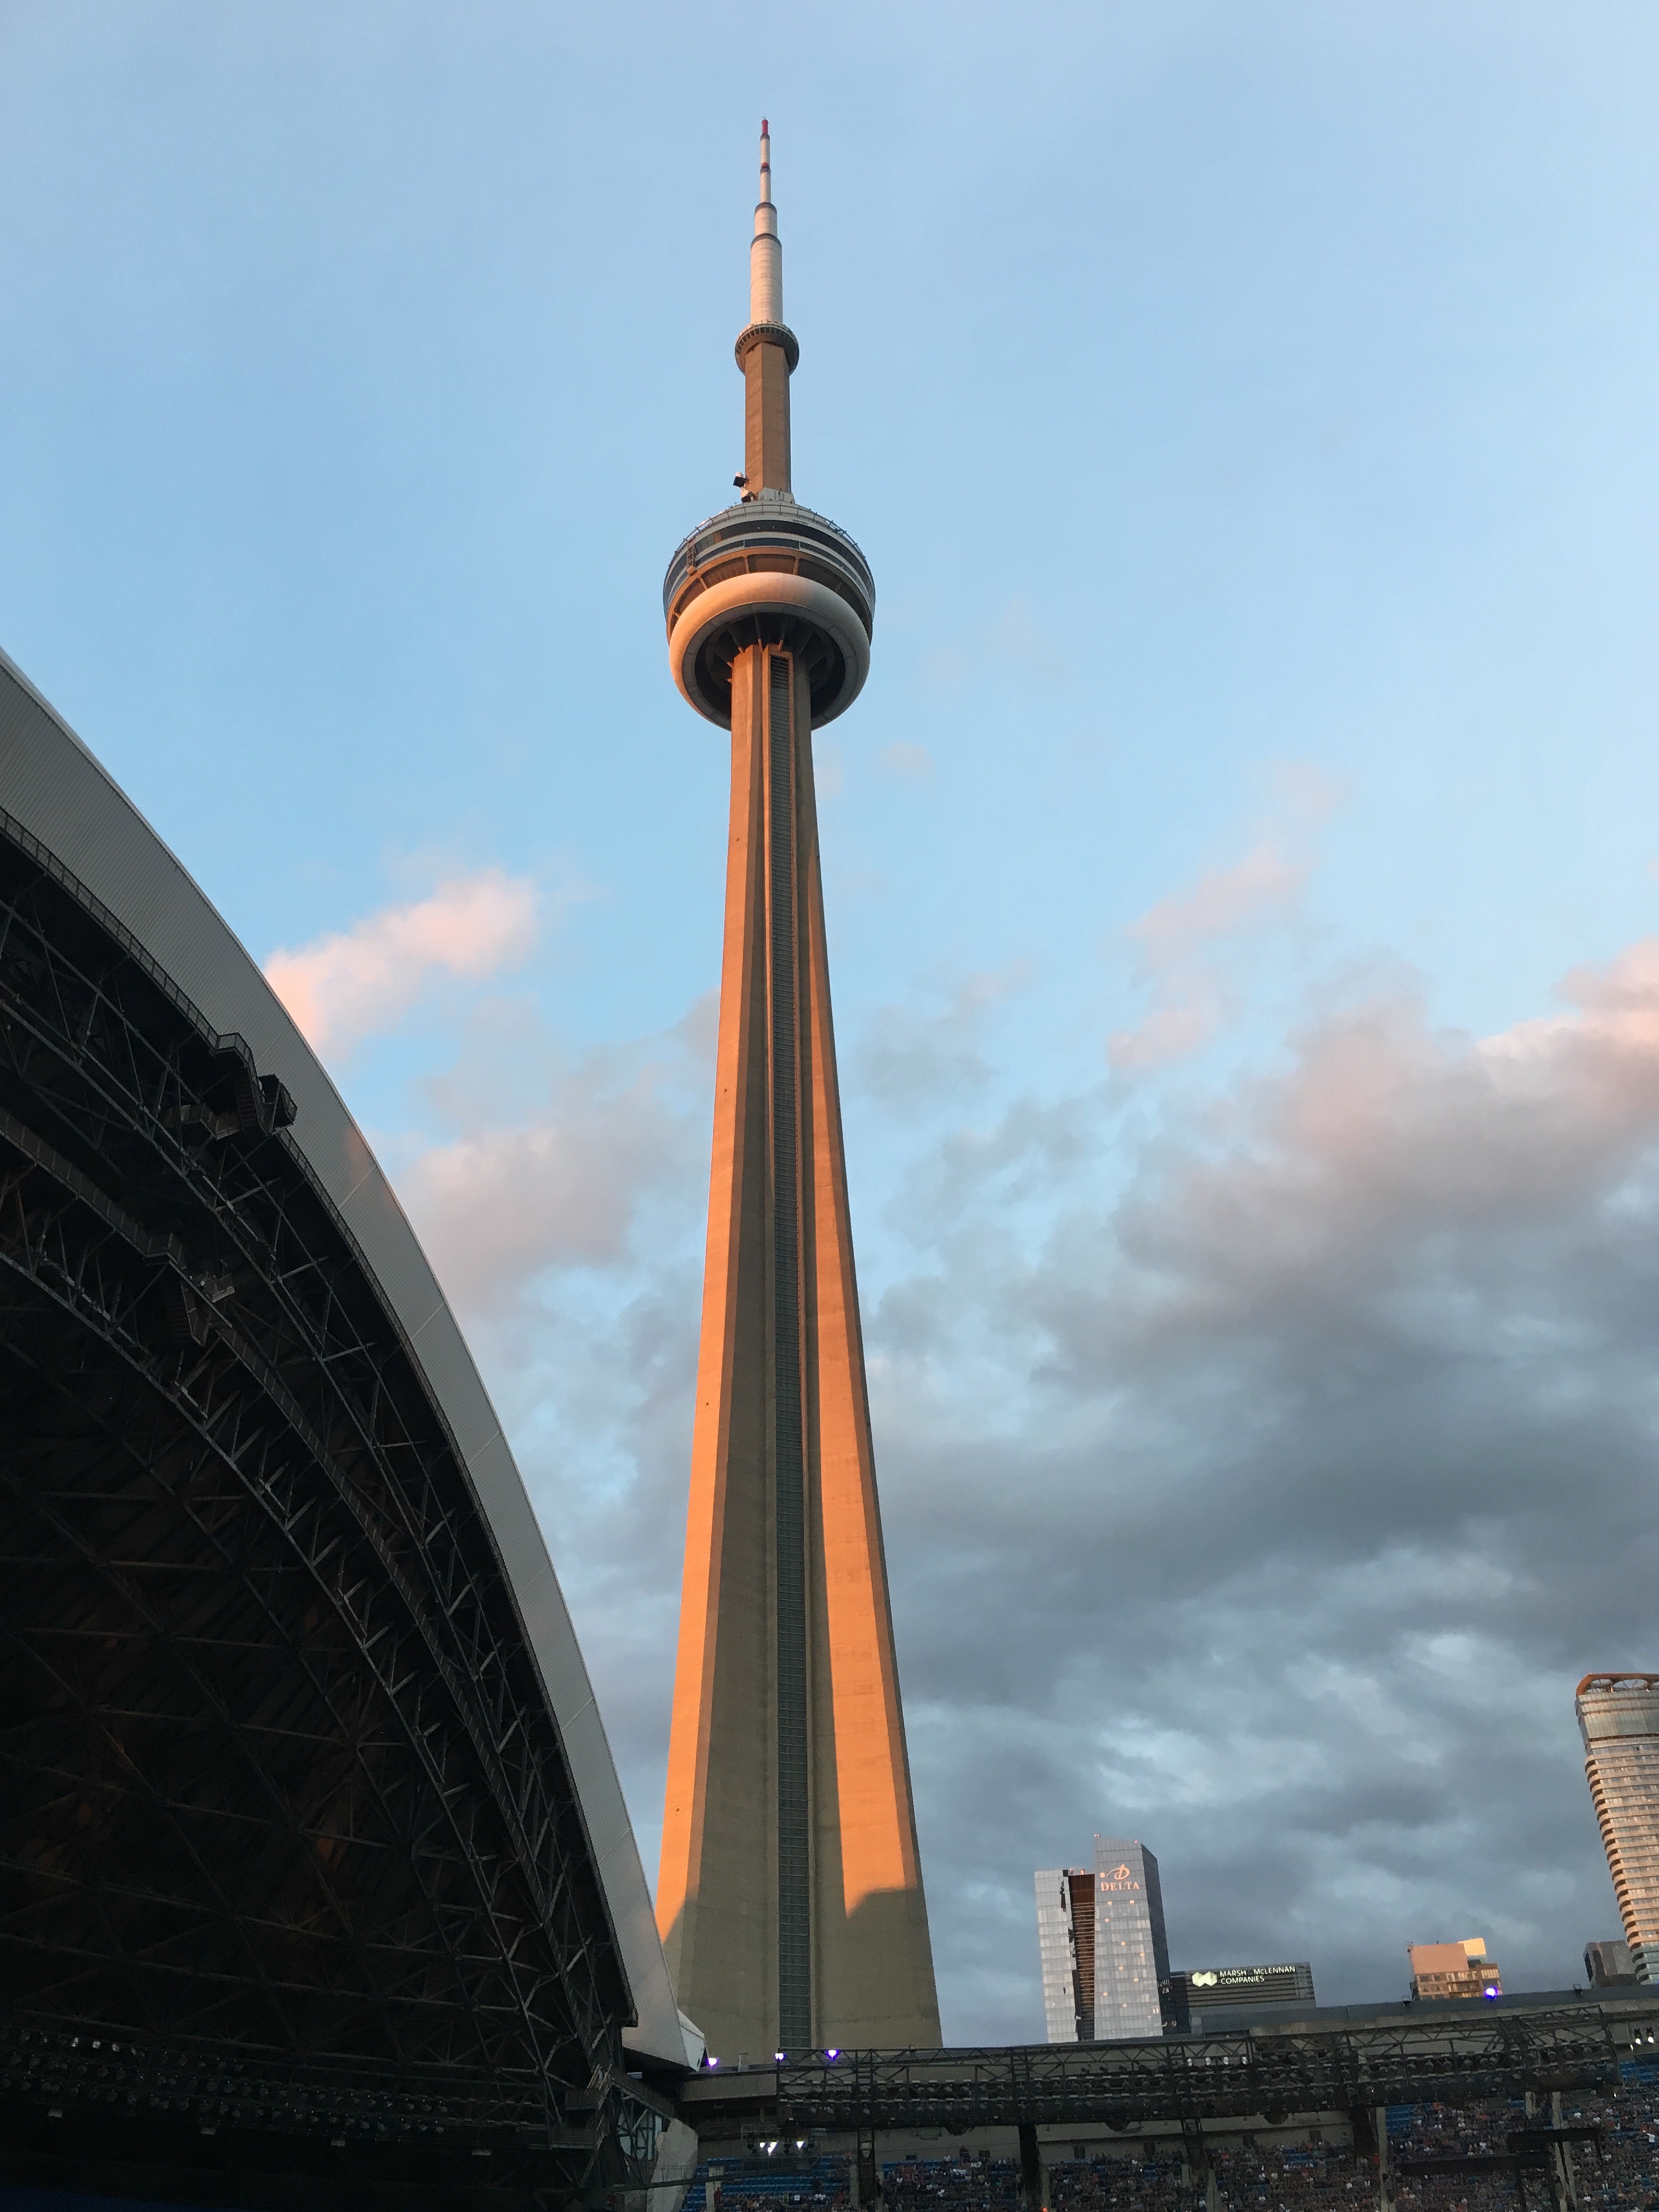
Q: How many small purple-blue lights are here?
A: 4